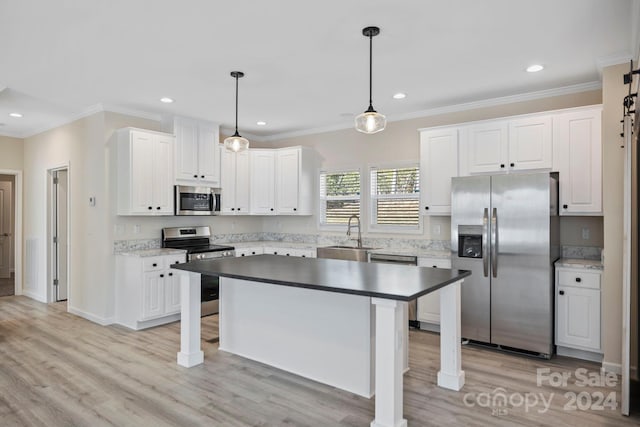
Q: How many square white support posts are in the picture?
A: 3